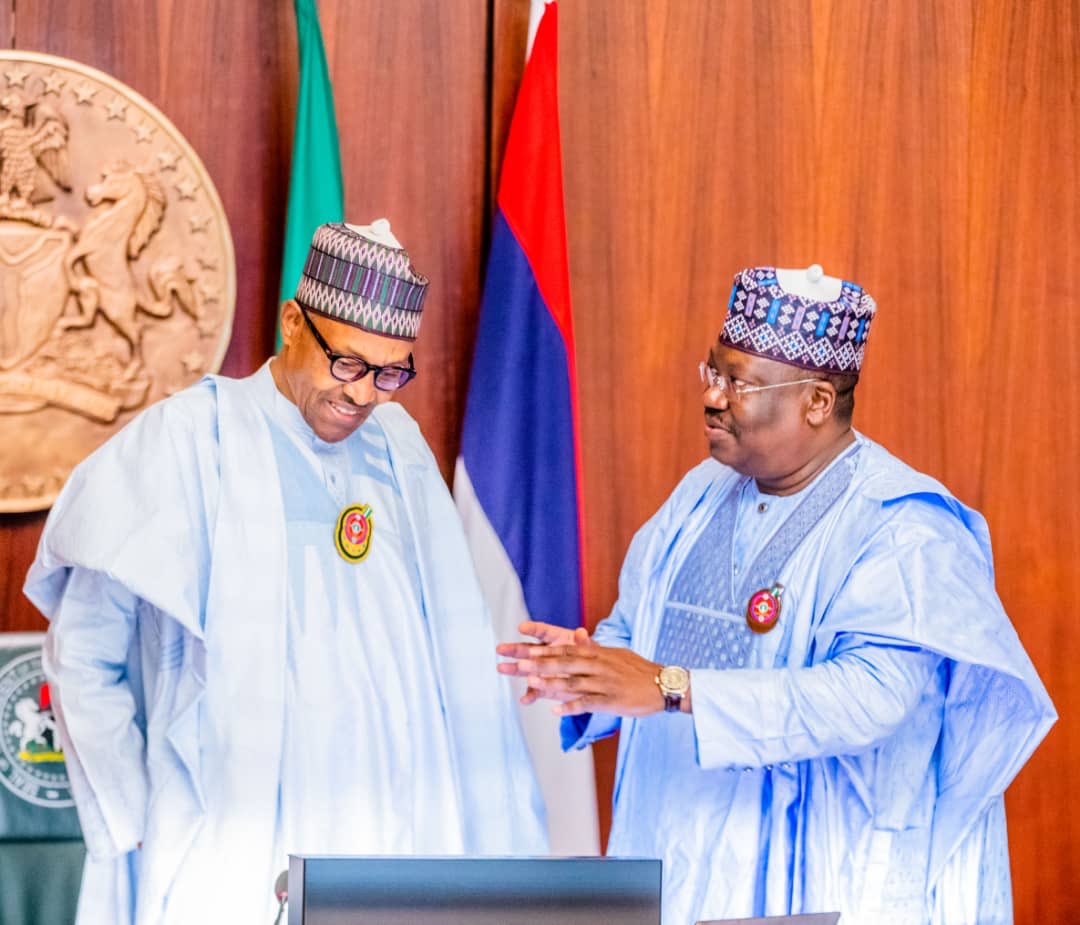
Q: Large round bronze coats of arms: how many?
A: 1